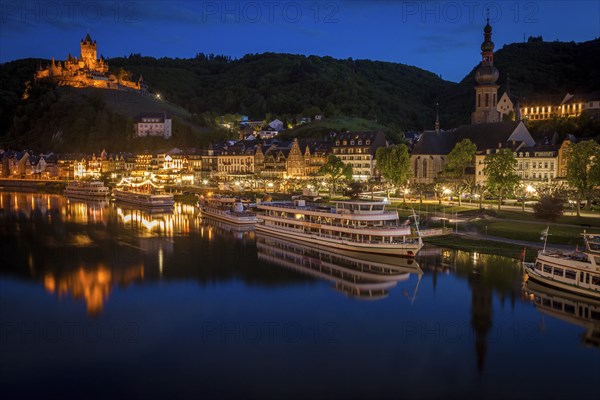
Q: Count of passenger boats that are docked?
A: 5